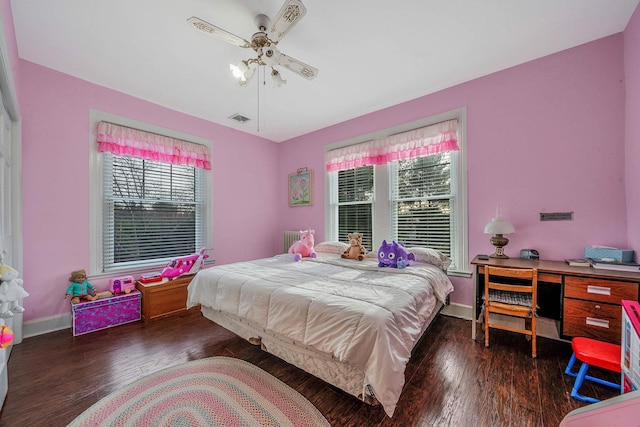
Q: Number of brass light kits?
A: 1